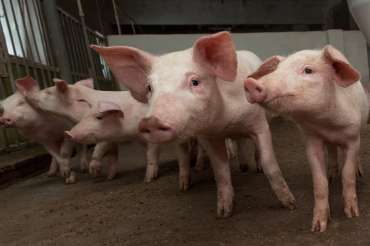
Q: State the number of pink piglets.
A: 5